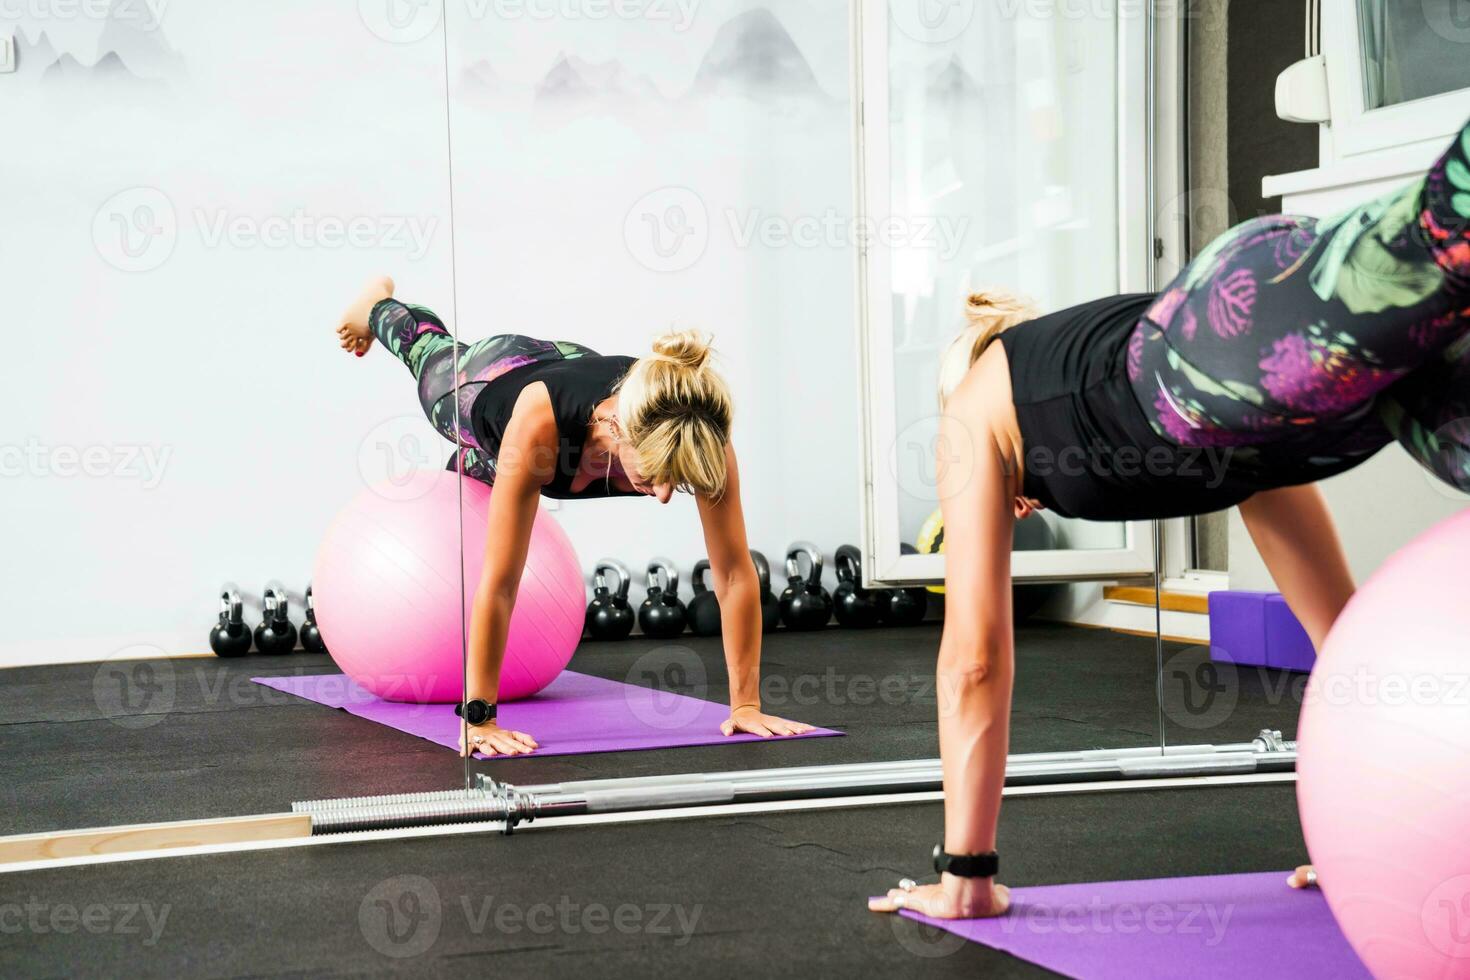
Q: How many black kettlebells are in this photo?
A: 10